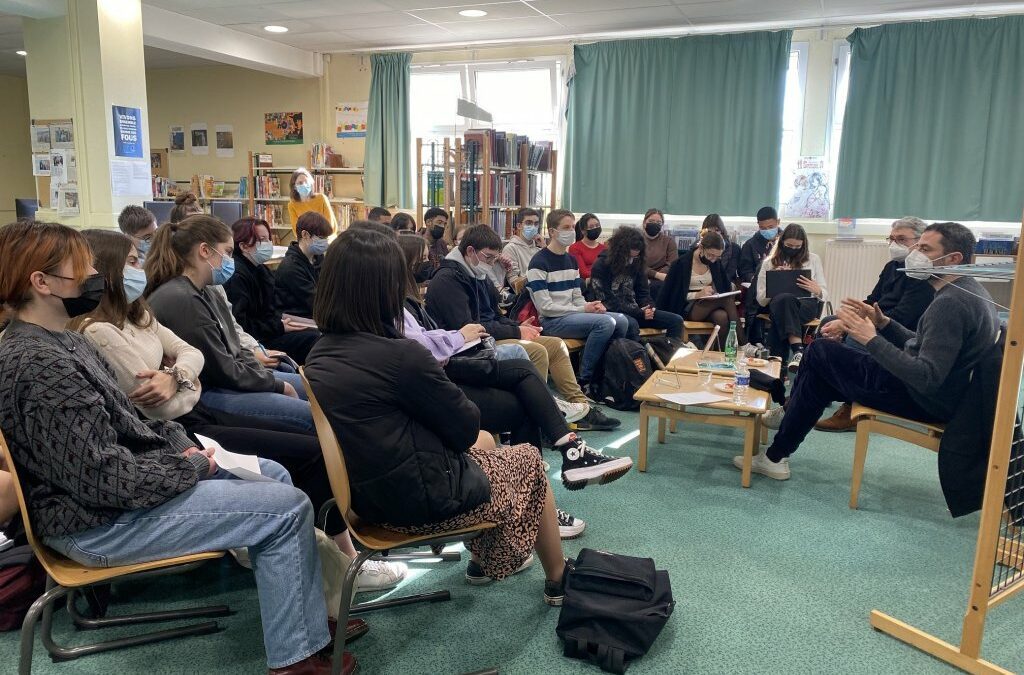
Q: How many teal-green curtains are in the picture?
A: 3